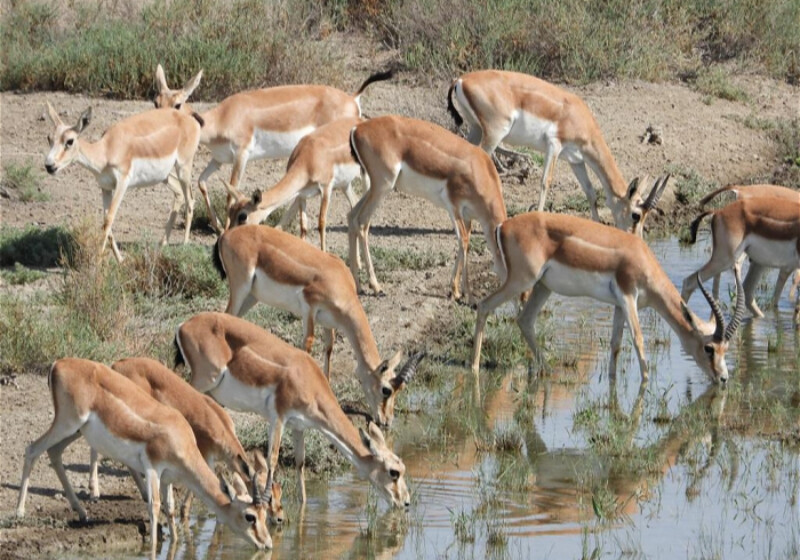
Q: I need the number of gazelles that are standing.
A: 12